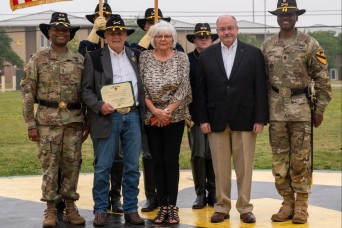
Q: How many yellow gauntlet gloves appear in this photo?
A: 2